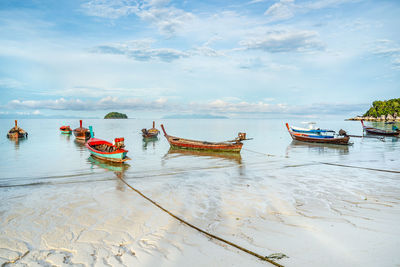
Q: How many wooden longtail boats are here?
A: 8